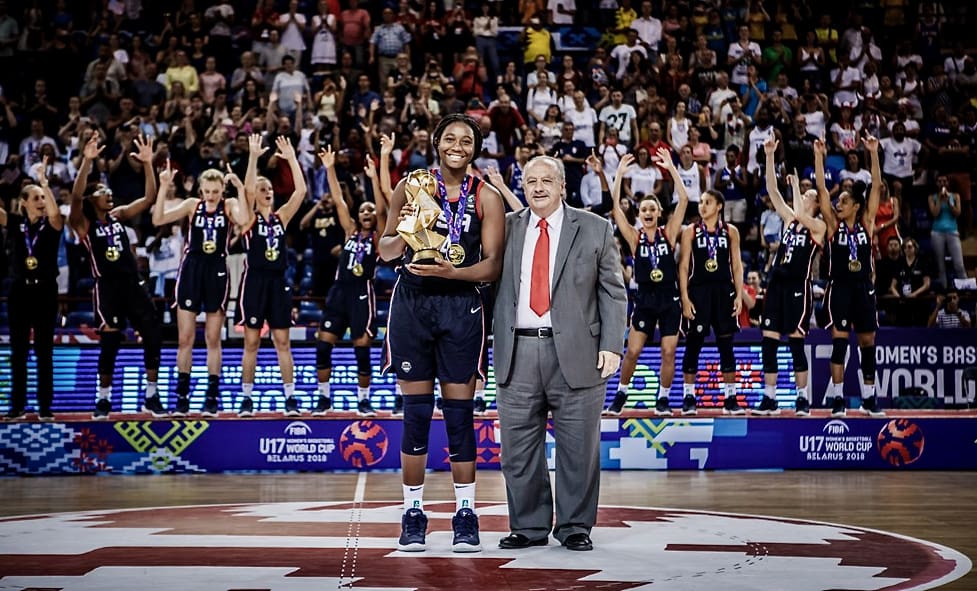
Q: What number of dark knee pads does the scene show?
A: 12